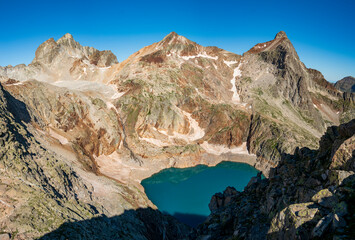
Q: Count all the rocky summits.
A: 3